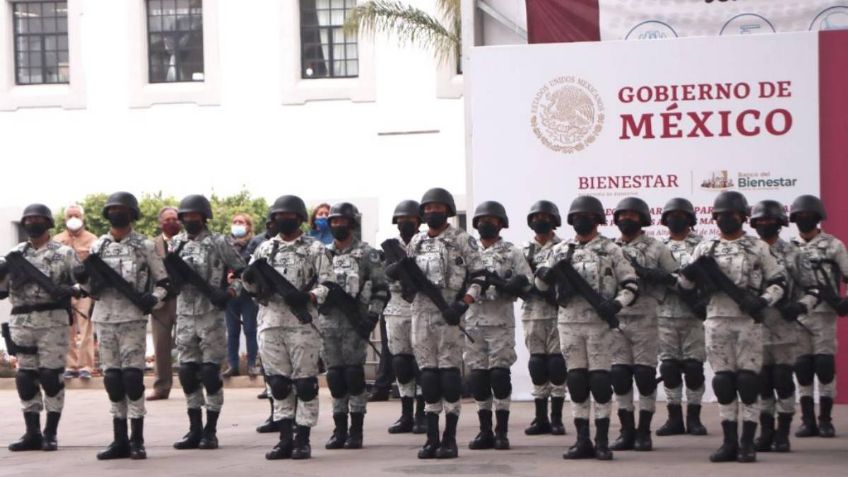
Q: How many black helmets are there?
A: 15